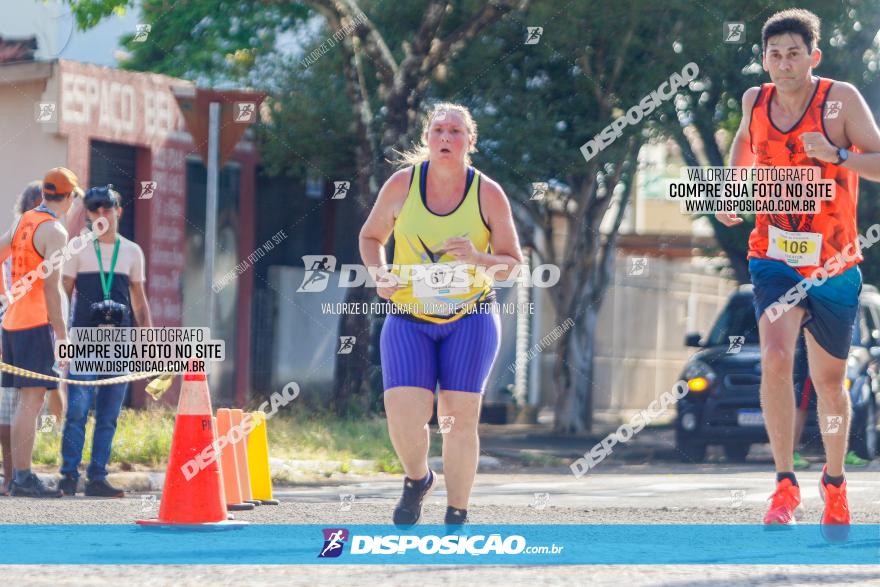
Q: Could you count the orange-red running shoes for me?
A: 2